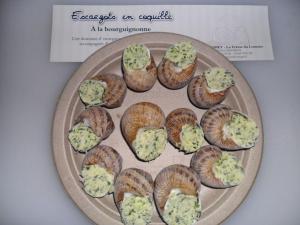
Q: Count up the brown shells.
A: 12